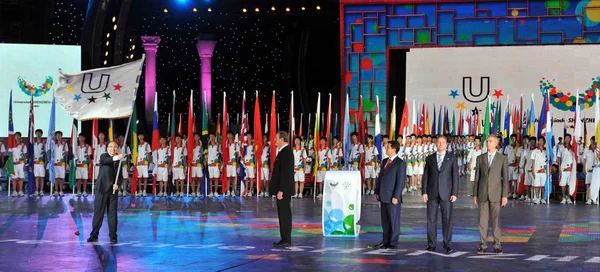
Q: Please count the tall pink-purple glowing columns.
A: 2